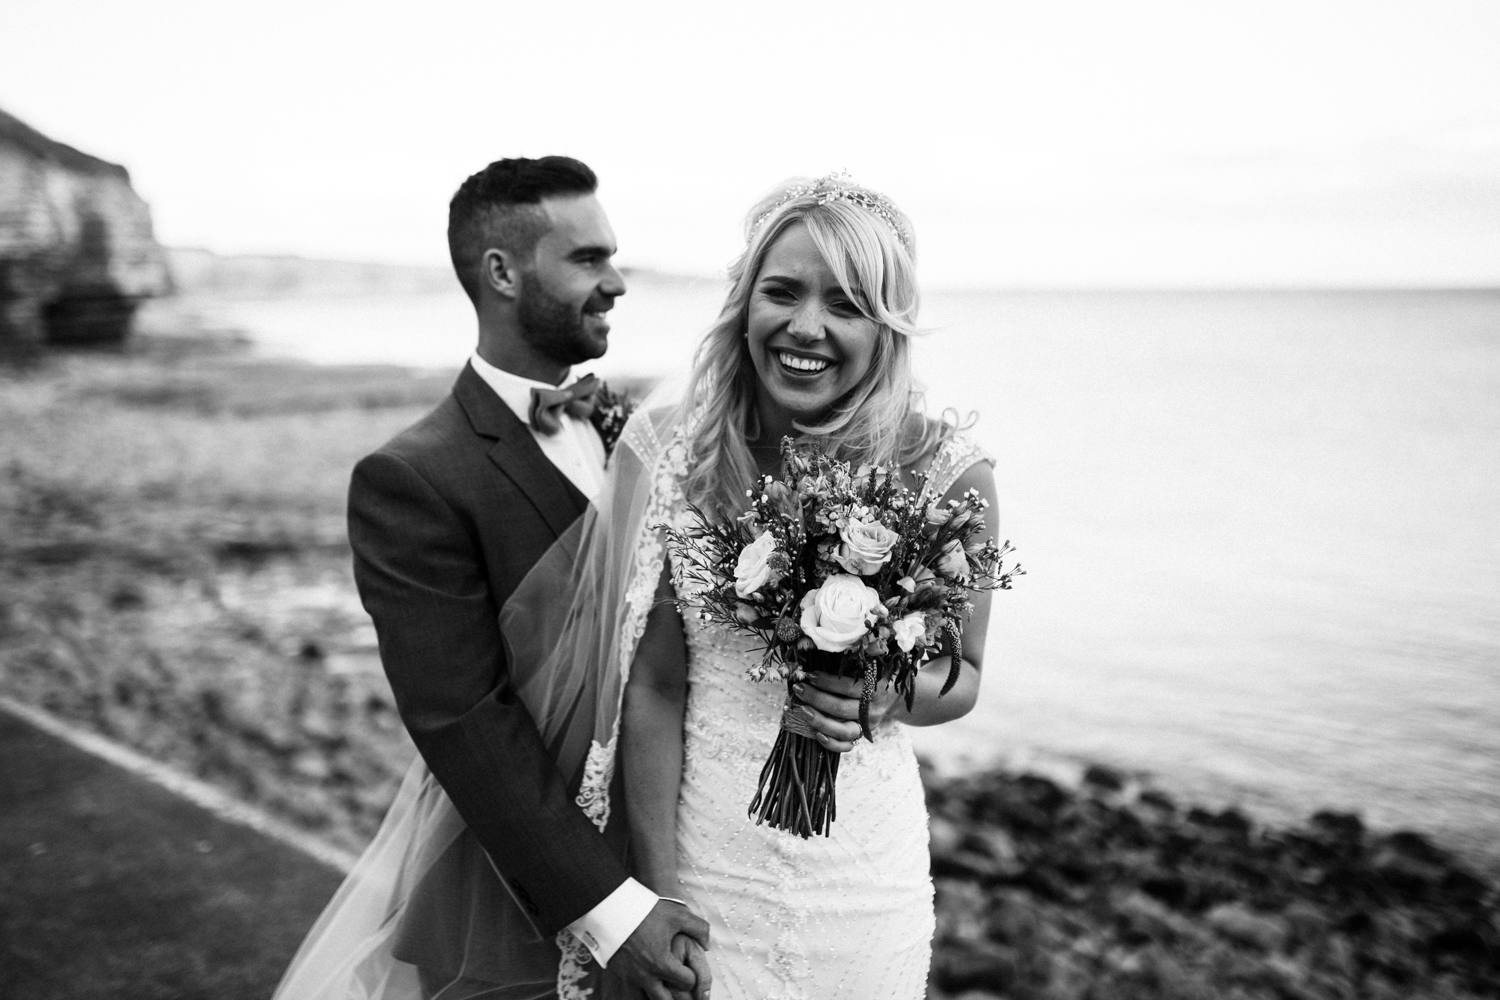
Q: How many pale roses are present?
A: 3